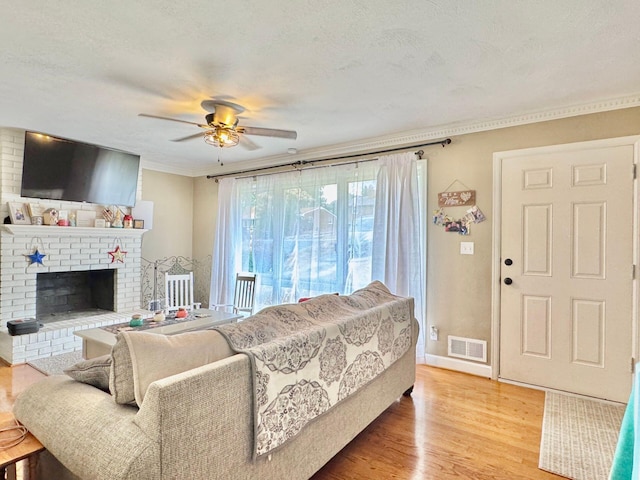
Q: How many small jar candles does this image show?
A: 3